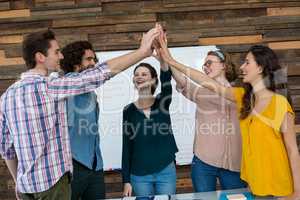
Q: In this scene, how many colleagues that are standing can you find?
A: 5